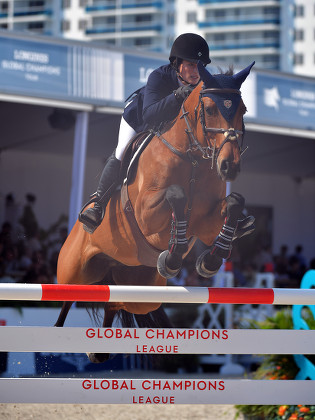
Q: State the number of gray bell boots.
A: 2